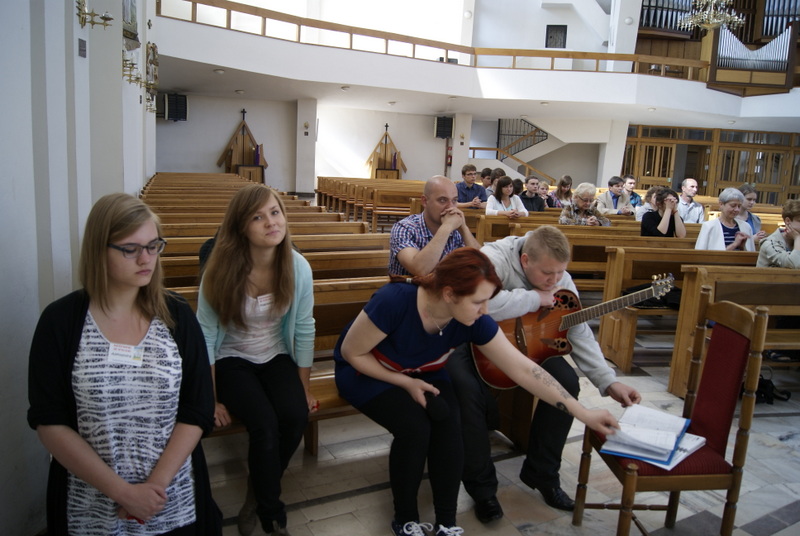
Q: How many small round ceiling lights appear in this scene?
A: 9